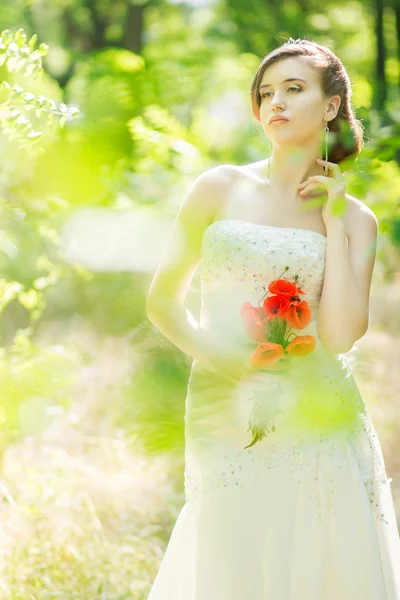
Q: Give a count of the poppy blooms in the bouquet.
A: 6